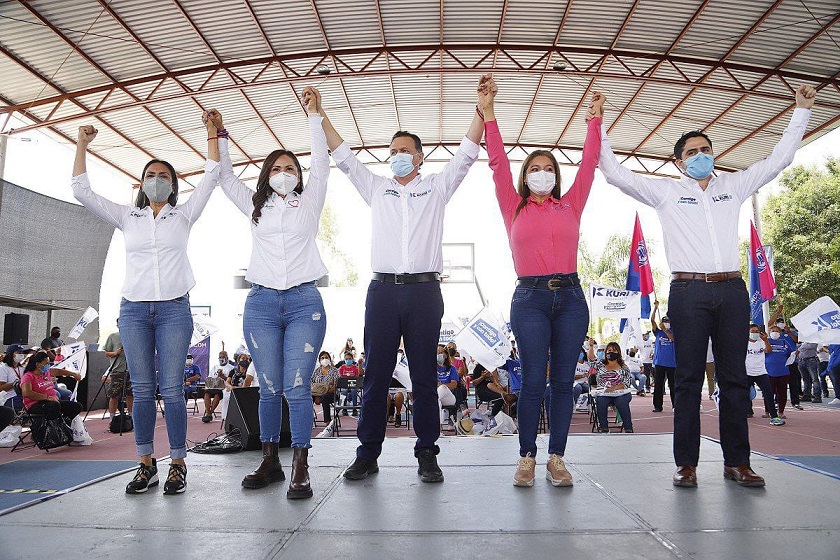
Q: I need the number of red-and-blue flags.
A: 2